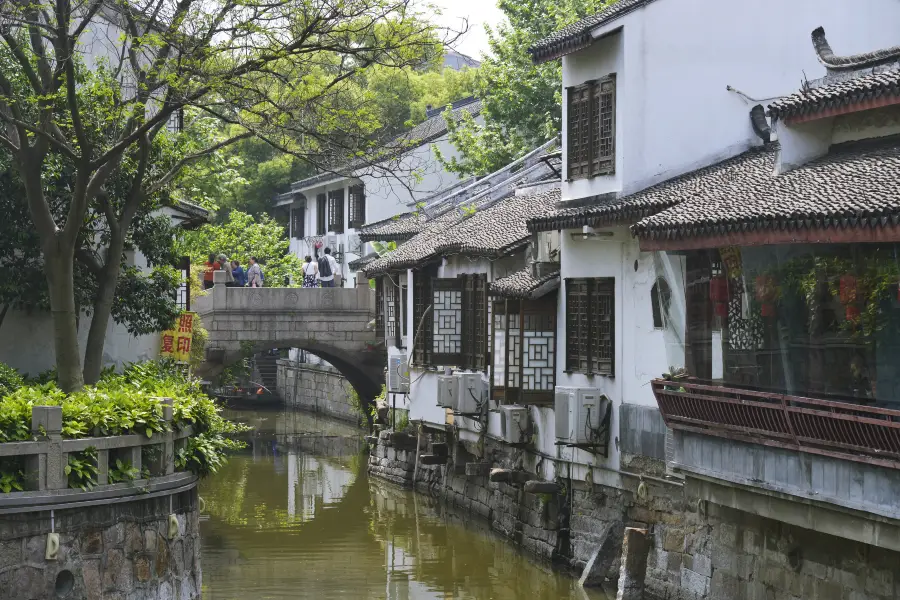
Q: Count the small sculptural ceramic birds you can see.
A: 0